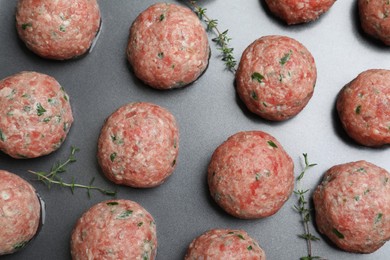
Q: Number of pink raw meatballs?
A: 13